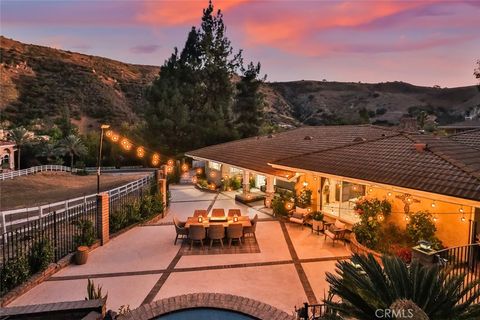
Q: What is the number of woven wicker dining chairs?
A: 8